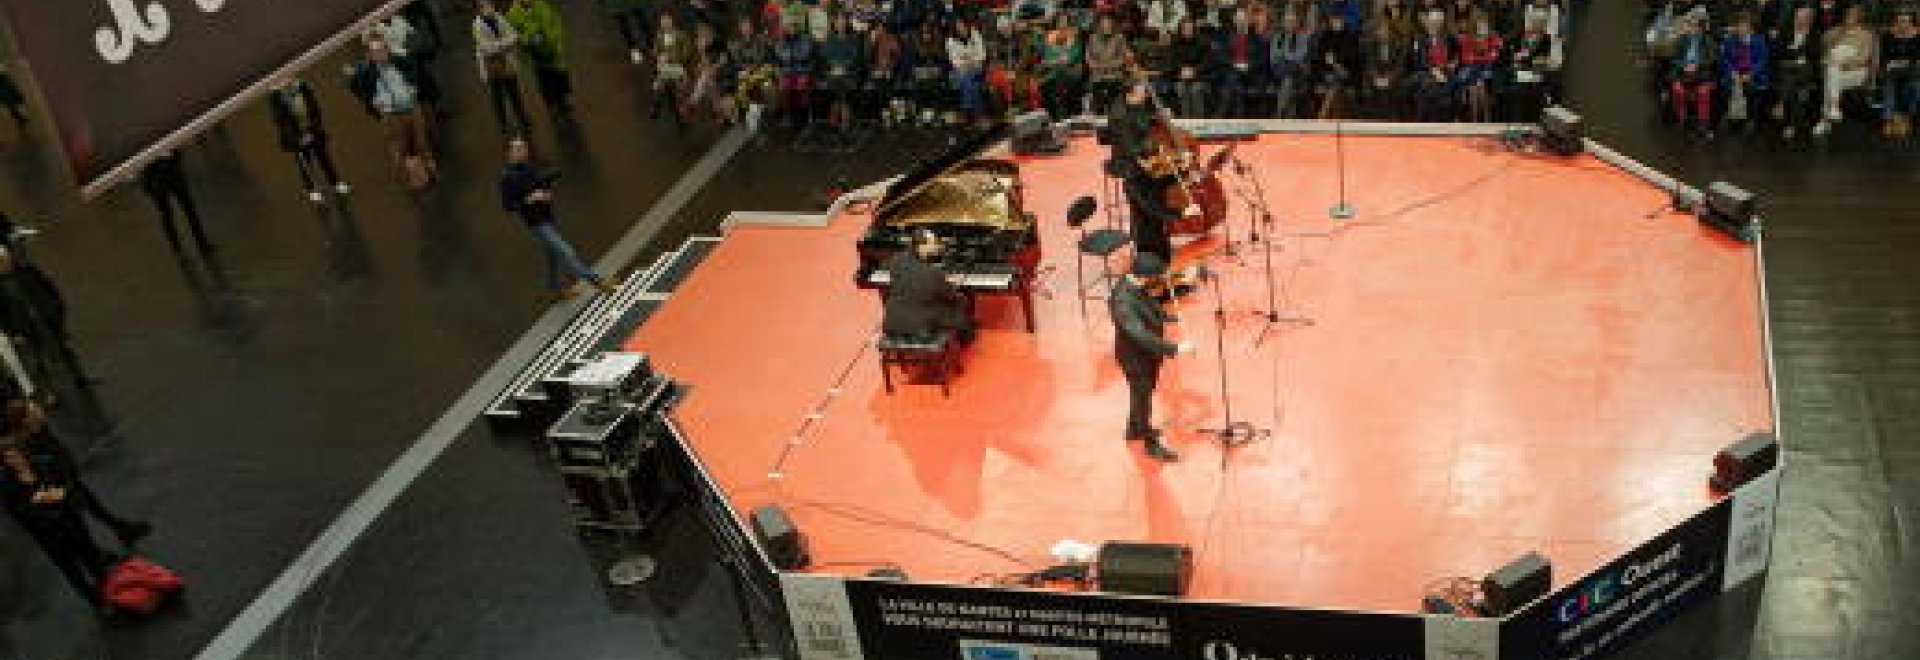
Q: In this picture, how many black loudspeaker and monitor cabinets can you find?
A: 7